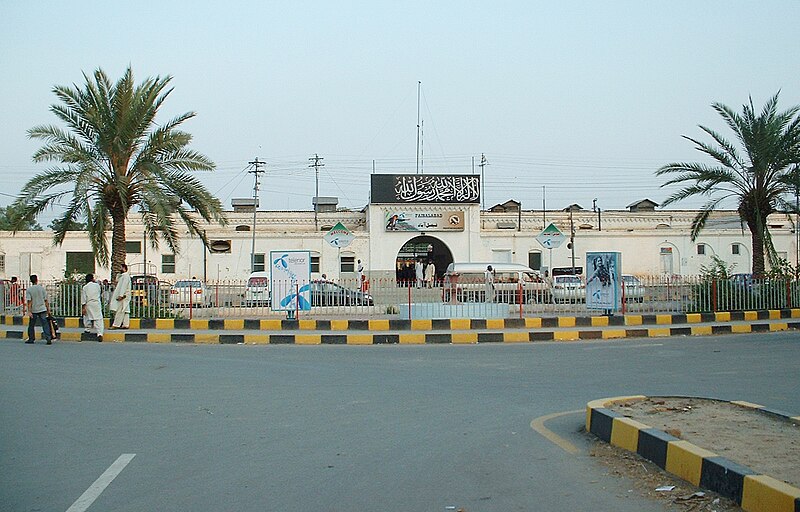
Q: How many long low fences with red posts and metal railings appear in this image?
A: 1